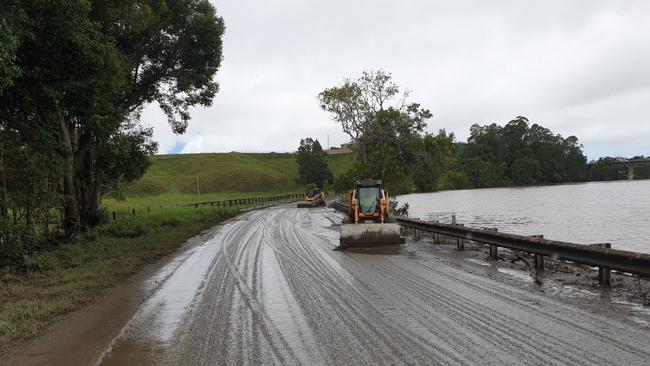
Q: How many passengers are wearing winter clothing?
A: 0